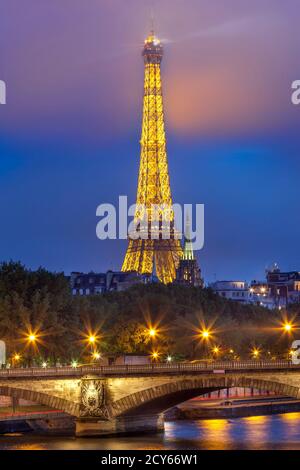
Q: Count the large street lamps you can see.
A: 5